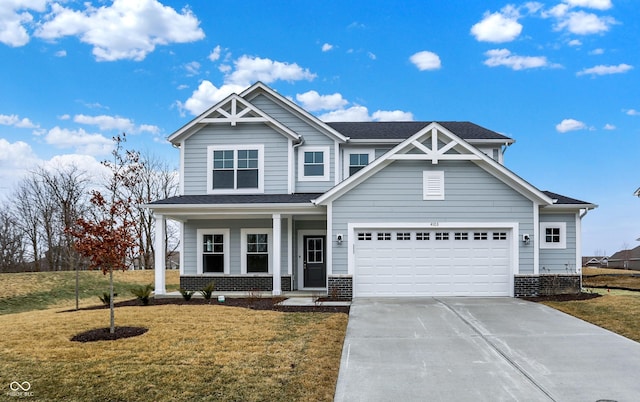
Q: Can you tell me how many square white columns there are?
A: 2